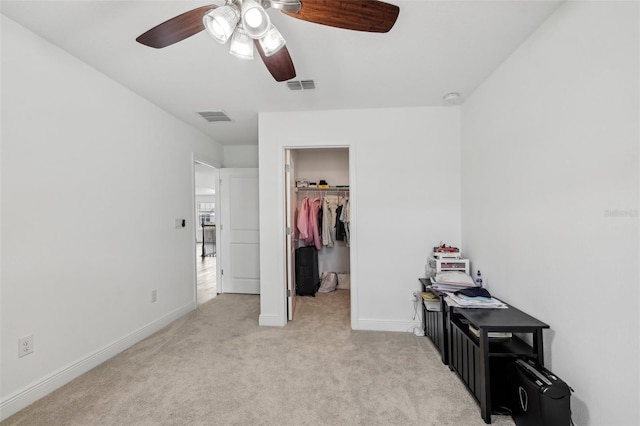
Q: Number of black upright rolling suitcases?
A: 1